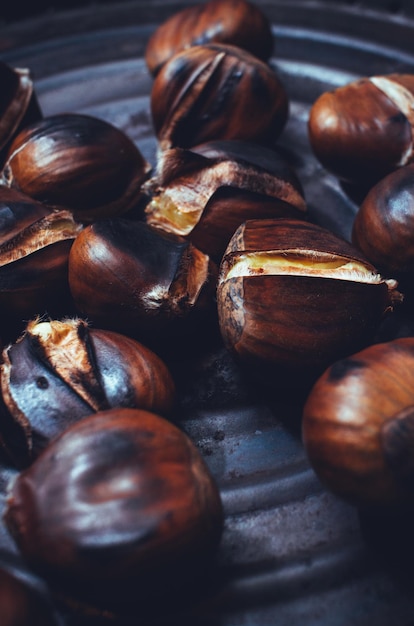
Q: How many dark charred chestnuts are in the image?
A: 14